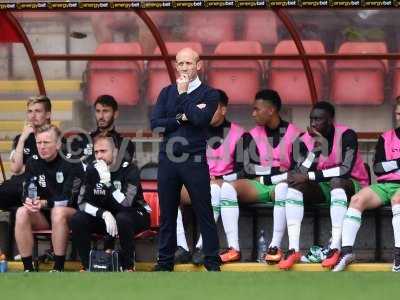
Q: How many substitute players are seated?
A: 4